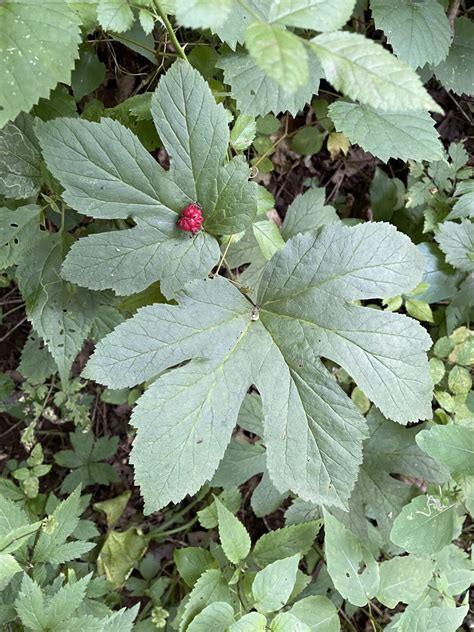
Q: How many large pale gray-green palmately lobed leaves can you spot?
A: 2